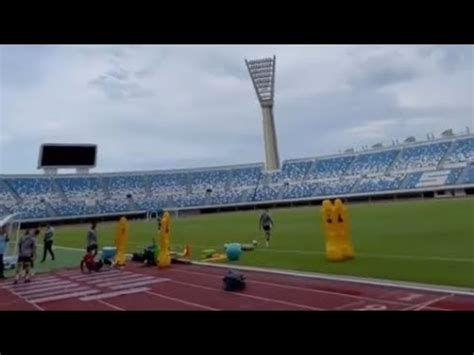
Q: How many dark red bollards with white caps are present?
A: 0